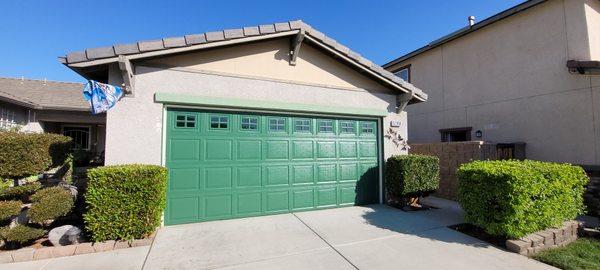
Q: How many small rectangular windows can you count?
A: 8